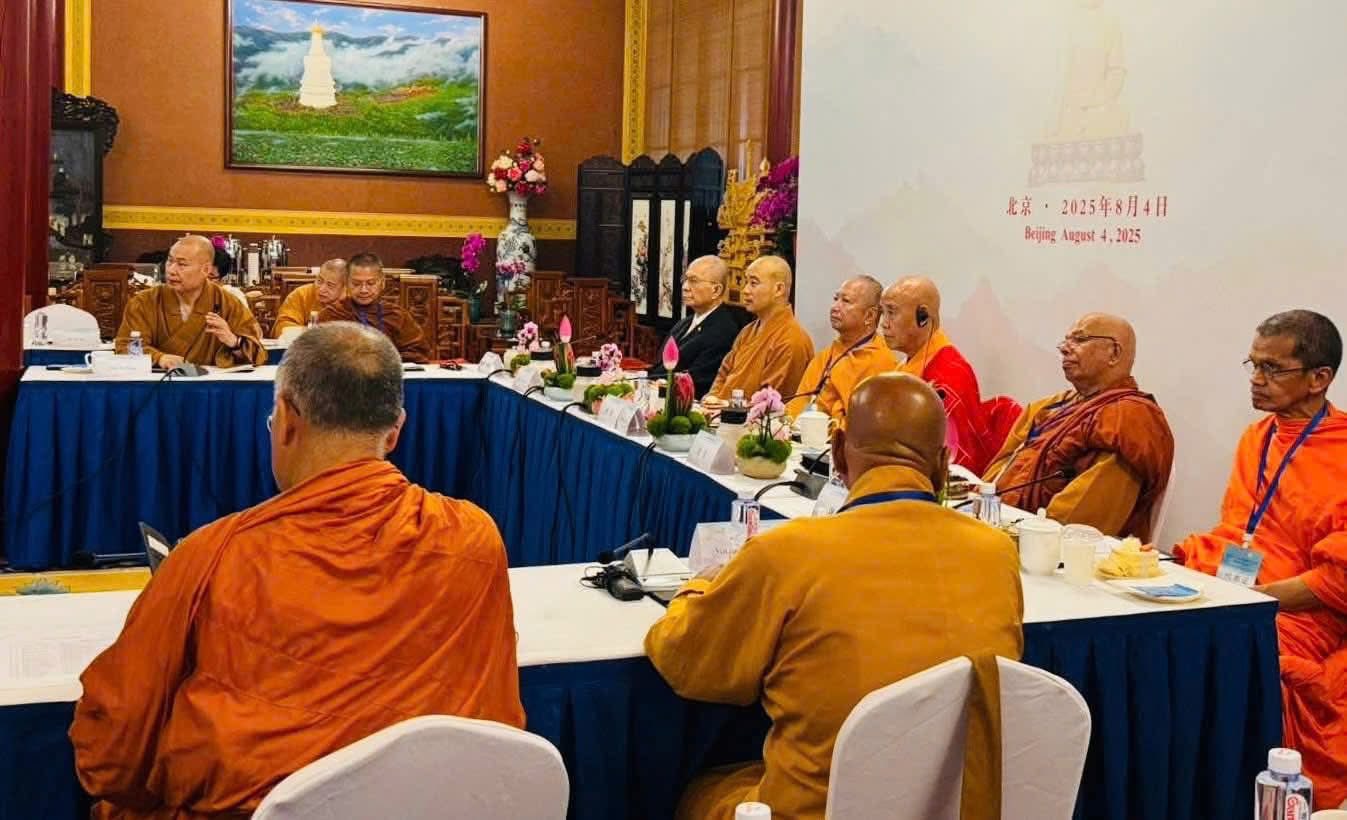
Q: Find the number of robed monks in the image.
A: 10